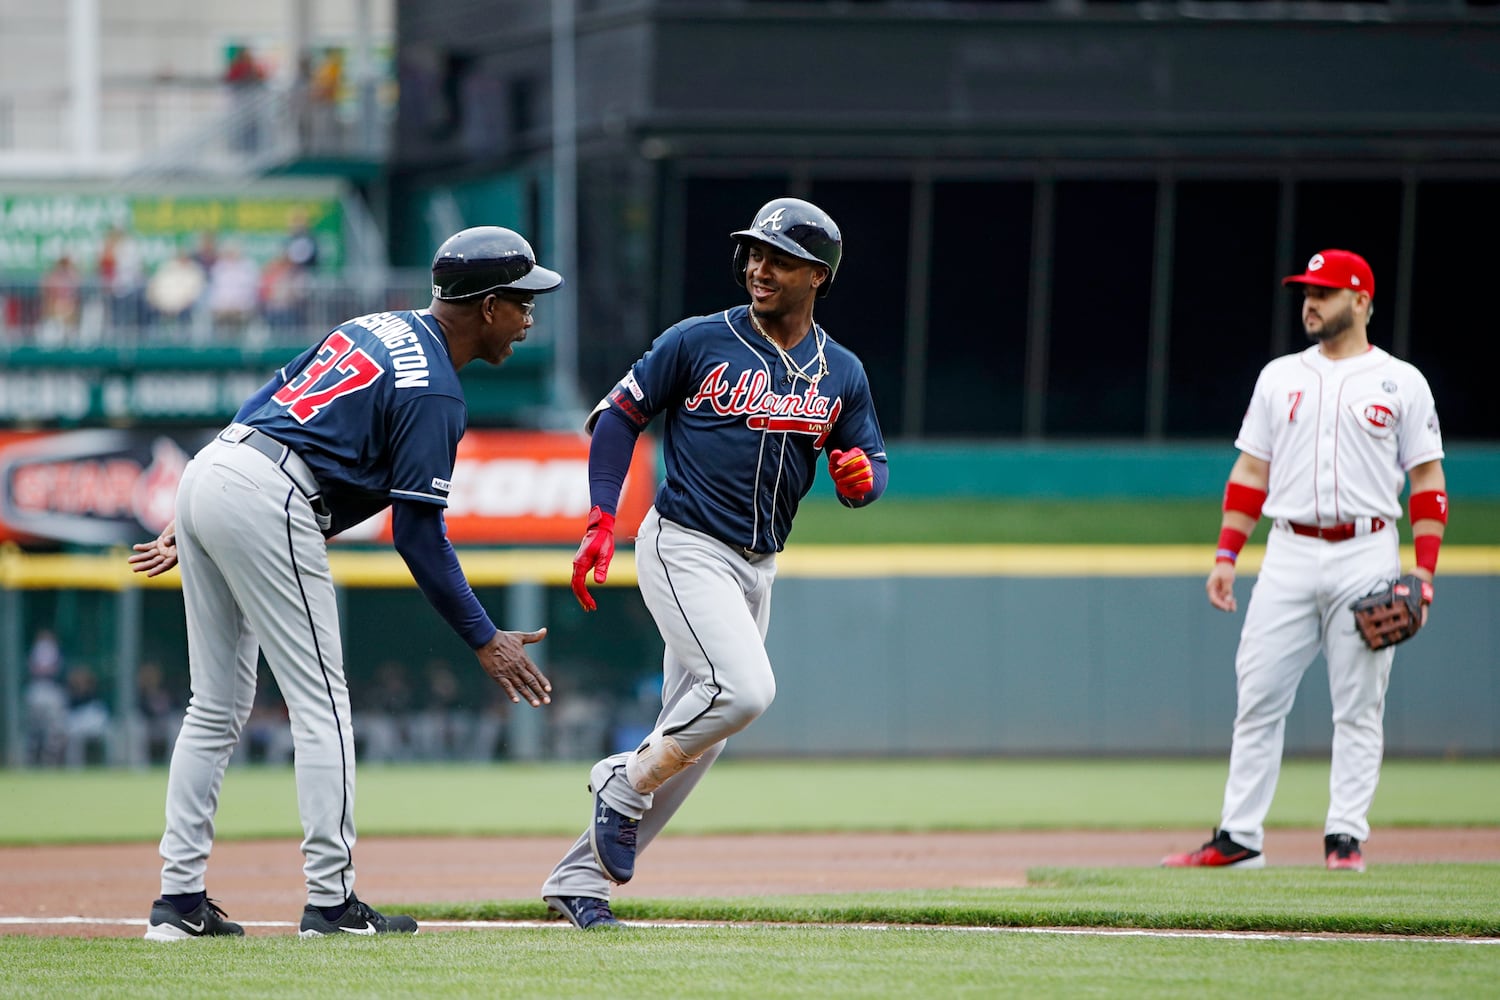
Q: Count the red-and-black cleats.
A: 2